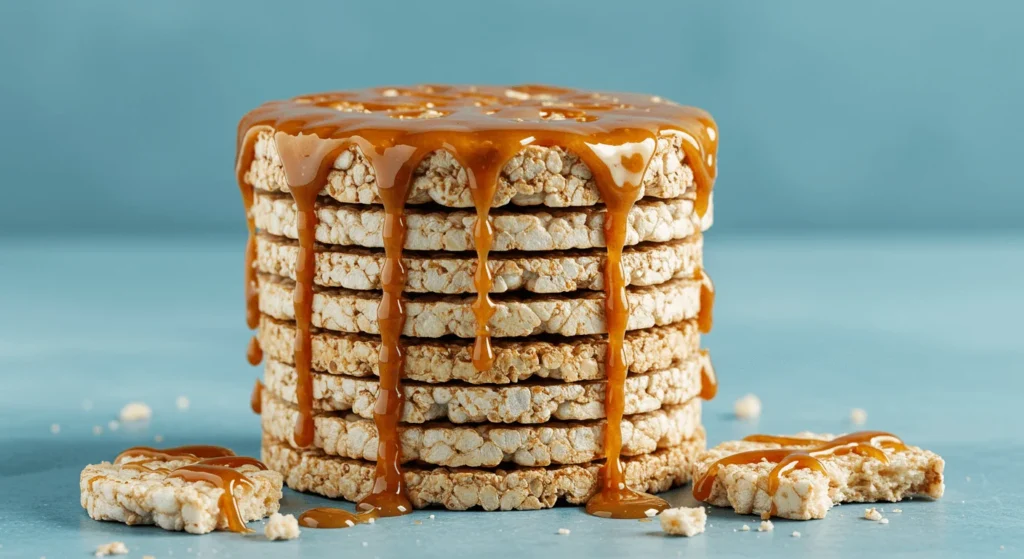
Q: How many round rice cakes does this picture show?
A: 8